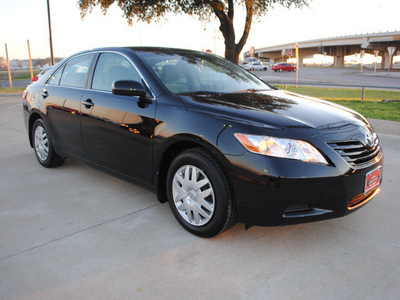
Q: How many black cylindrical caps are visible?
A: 0